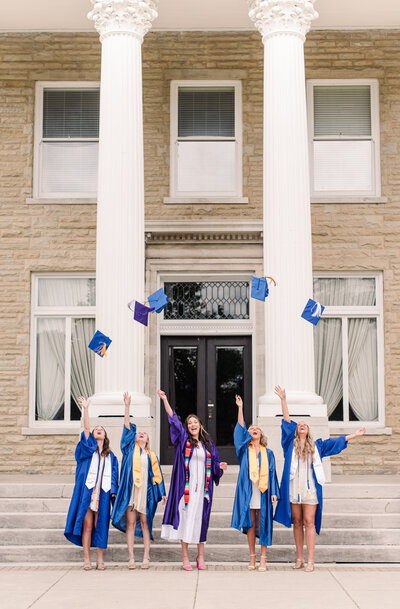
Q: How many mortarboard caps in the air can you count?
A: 5